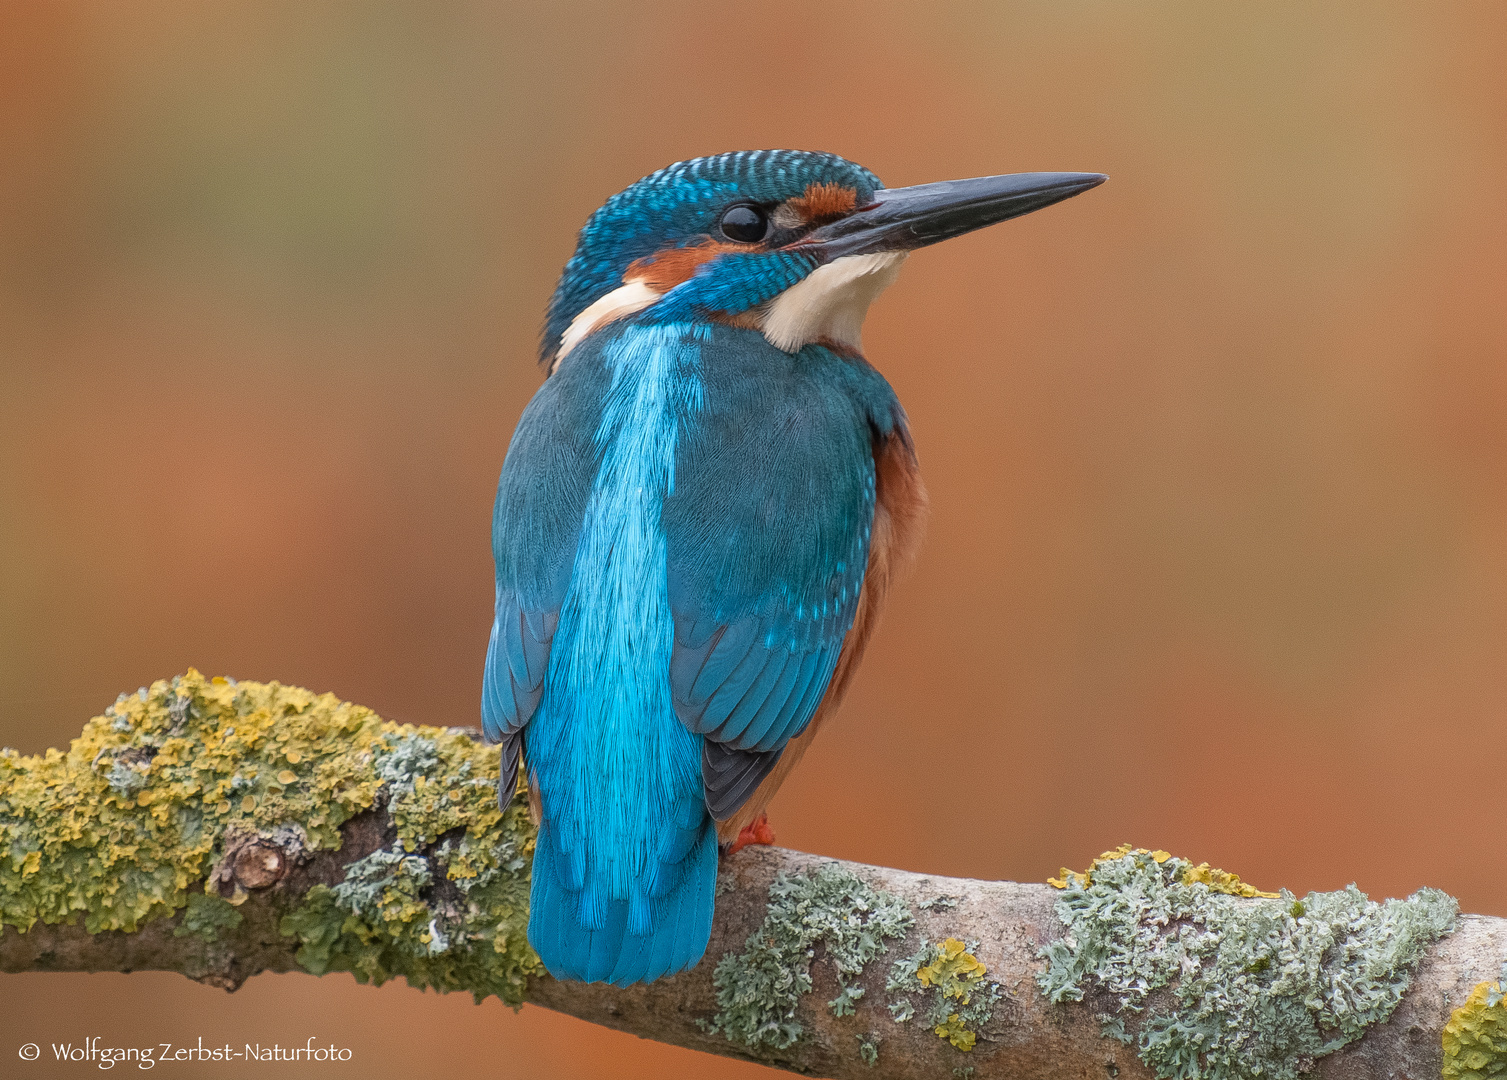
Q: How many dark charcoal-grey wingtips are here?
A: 2